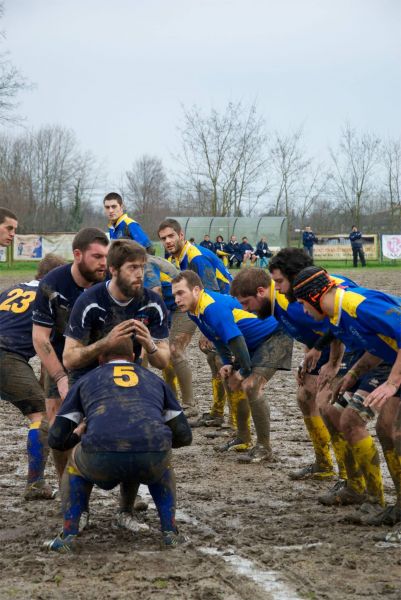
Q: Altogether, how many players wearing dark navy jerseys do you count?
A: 4